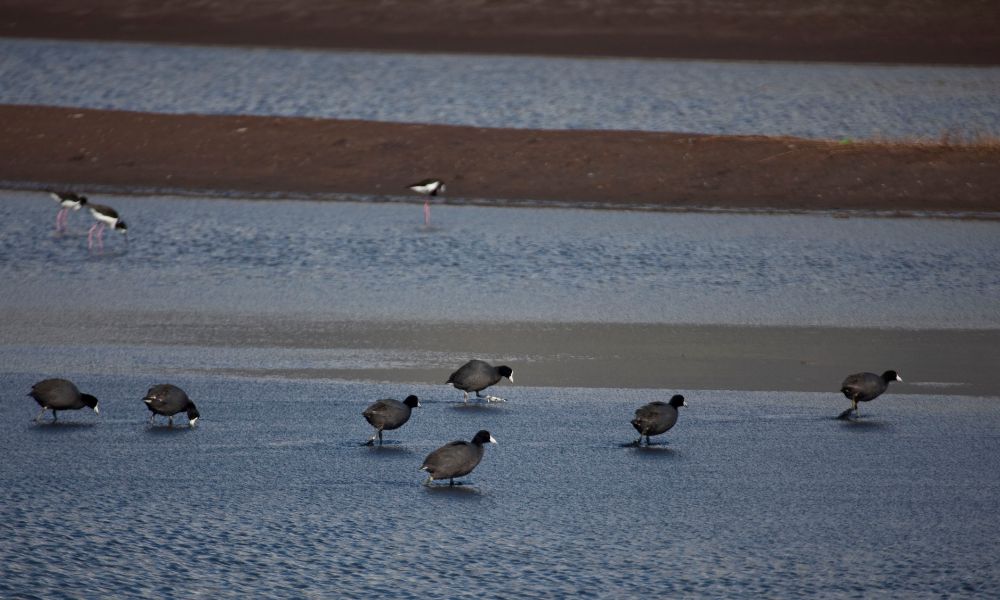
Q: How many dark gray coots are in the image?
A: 7